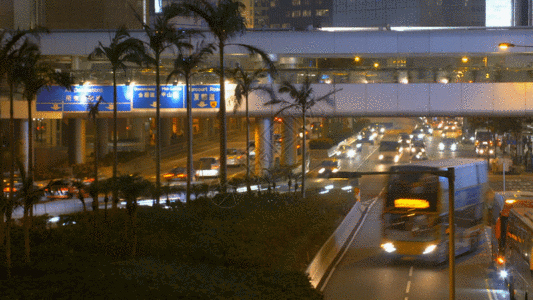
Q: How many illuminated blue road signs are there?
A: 3